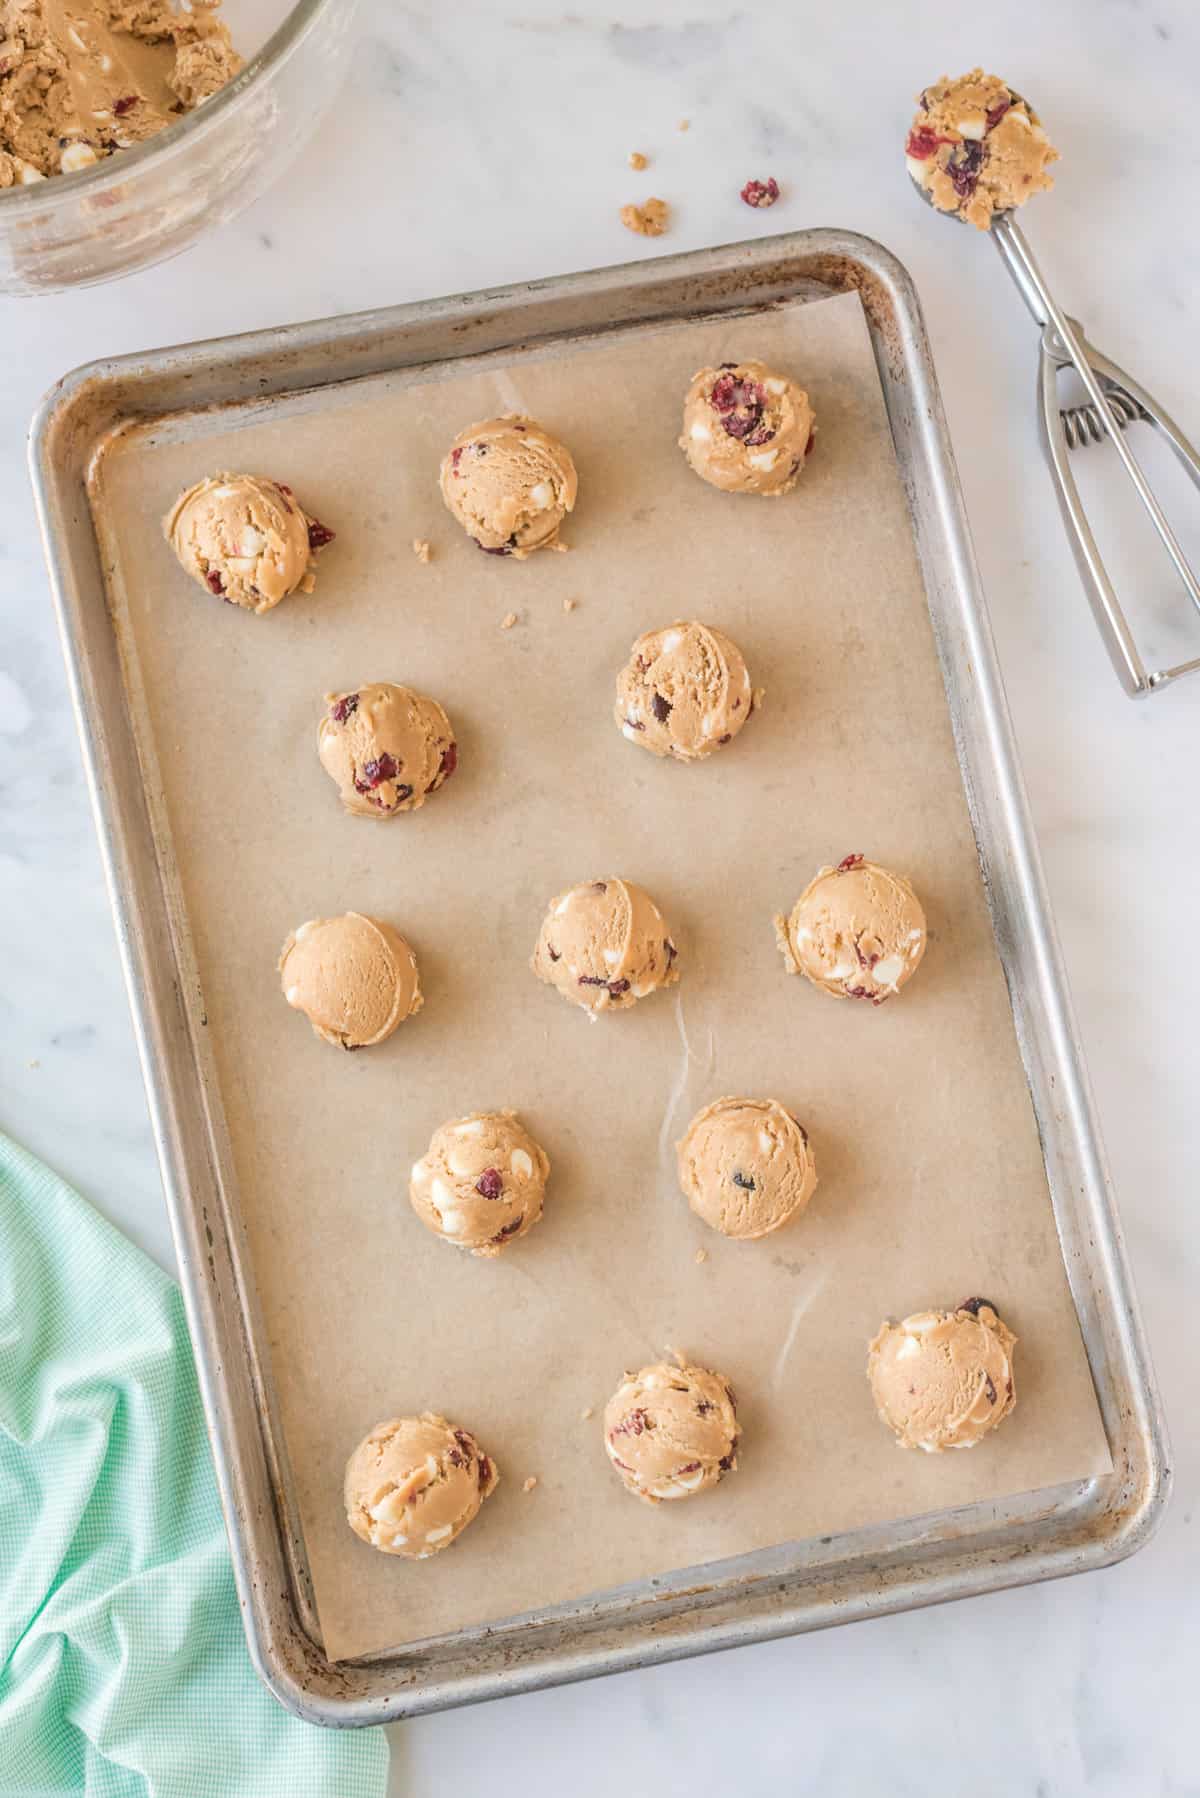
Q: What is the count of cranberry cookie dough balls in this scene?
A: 13